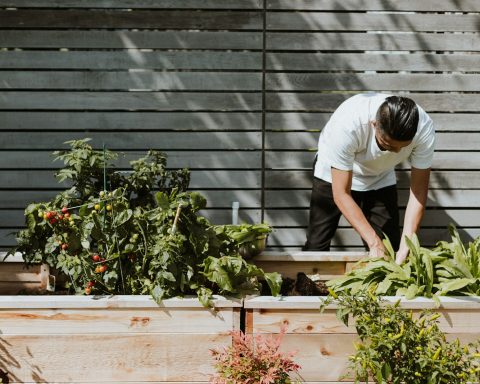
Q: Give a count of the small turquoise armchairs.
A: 0